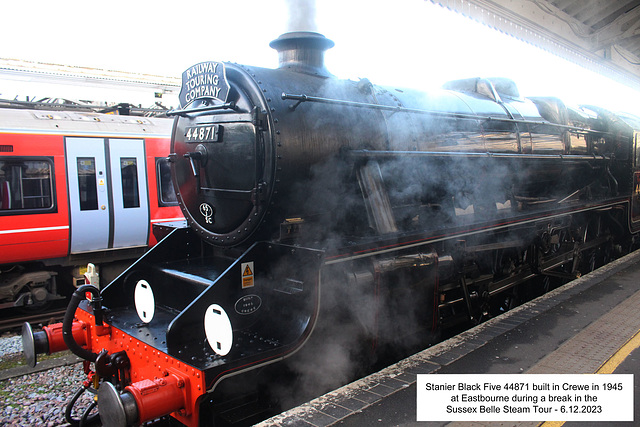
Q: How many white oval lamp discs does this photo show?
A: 2